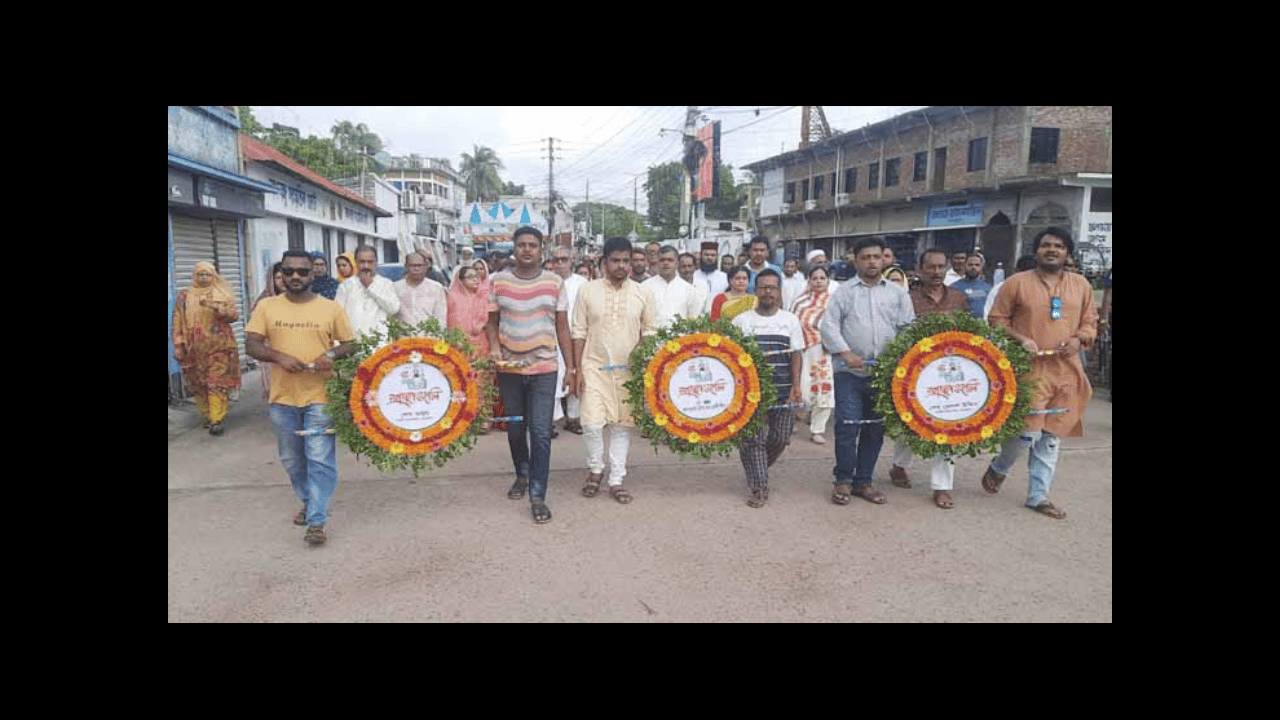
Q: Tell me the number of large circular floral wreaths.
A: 3